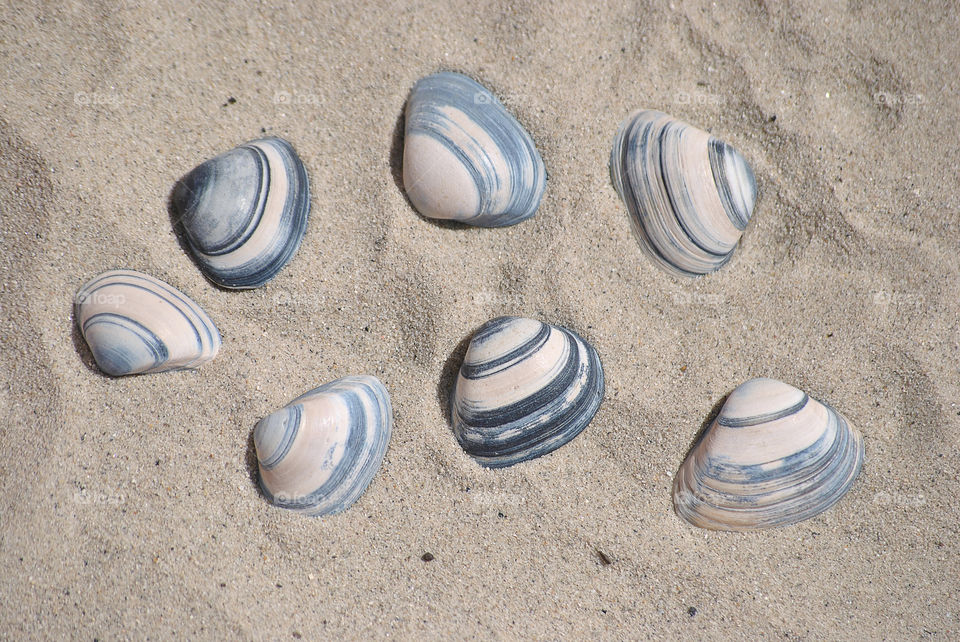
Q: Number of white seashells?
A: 7